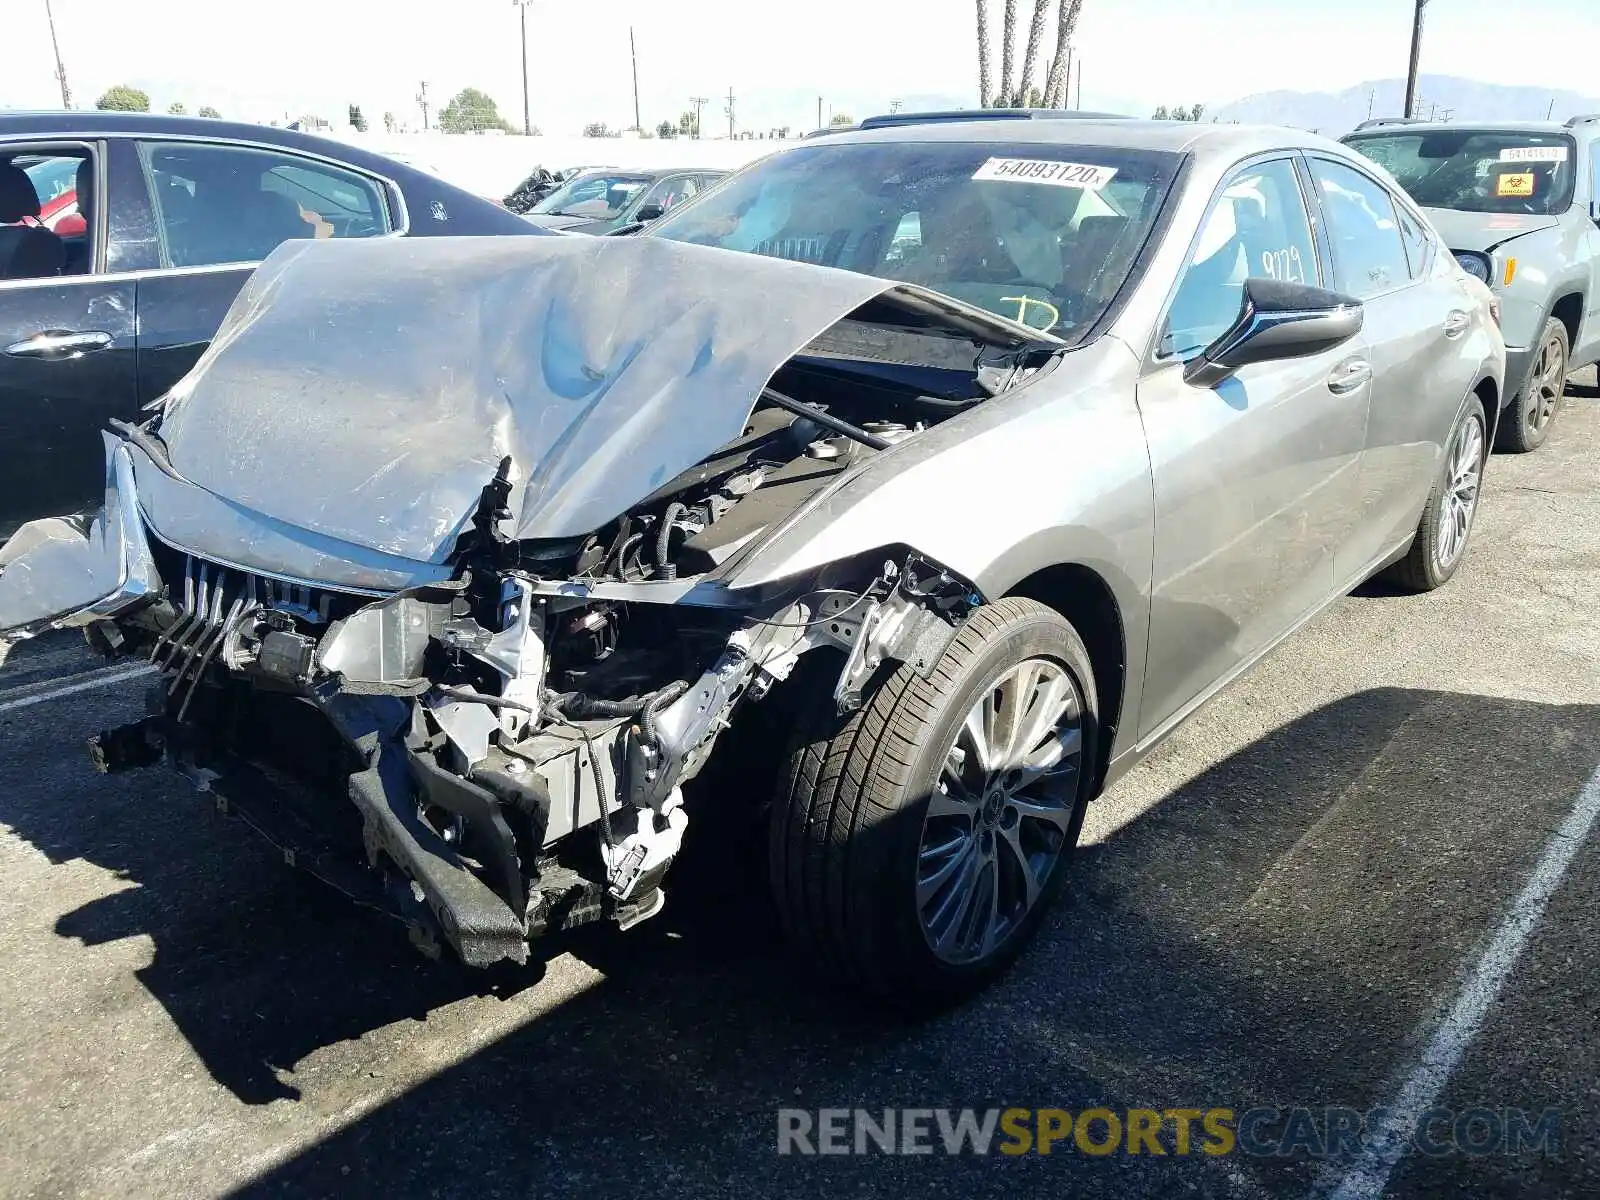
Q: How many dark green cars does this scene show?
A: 0